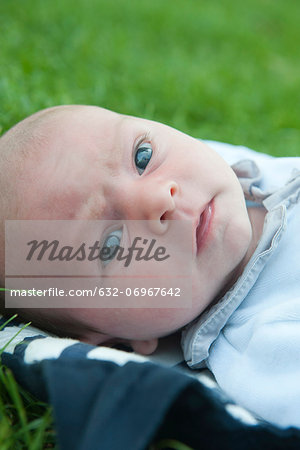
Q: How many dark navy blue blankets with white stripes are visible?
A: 1